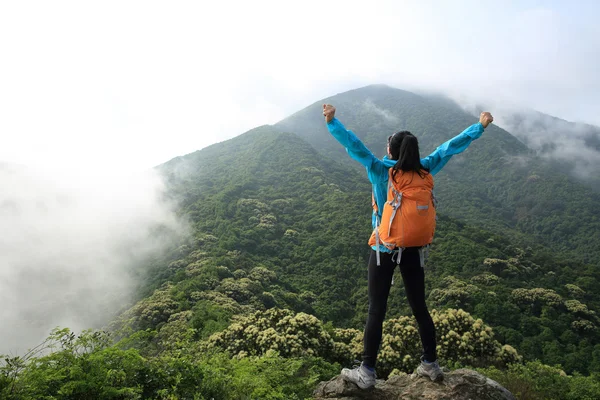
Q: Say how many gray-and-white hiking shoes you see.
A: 2